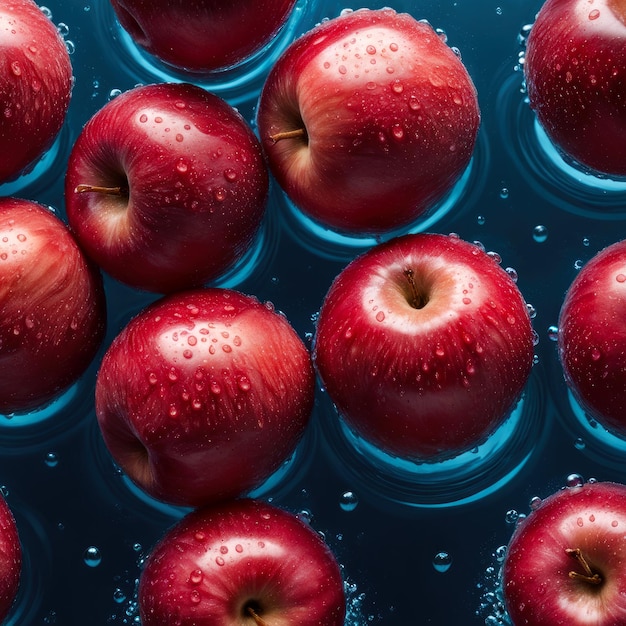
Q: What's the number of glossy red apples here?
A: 12